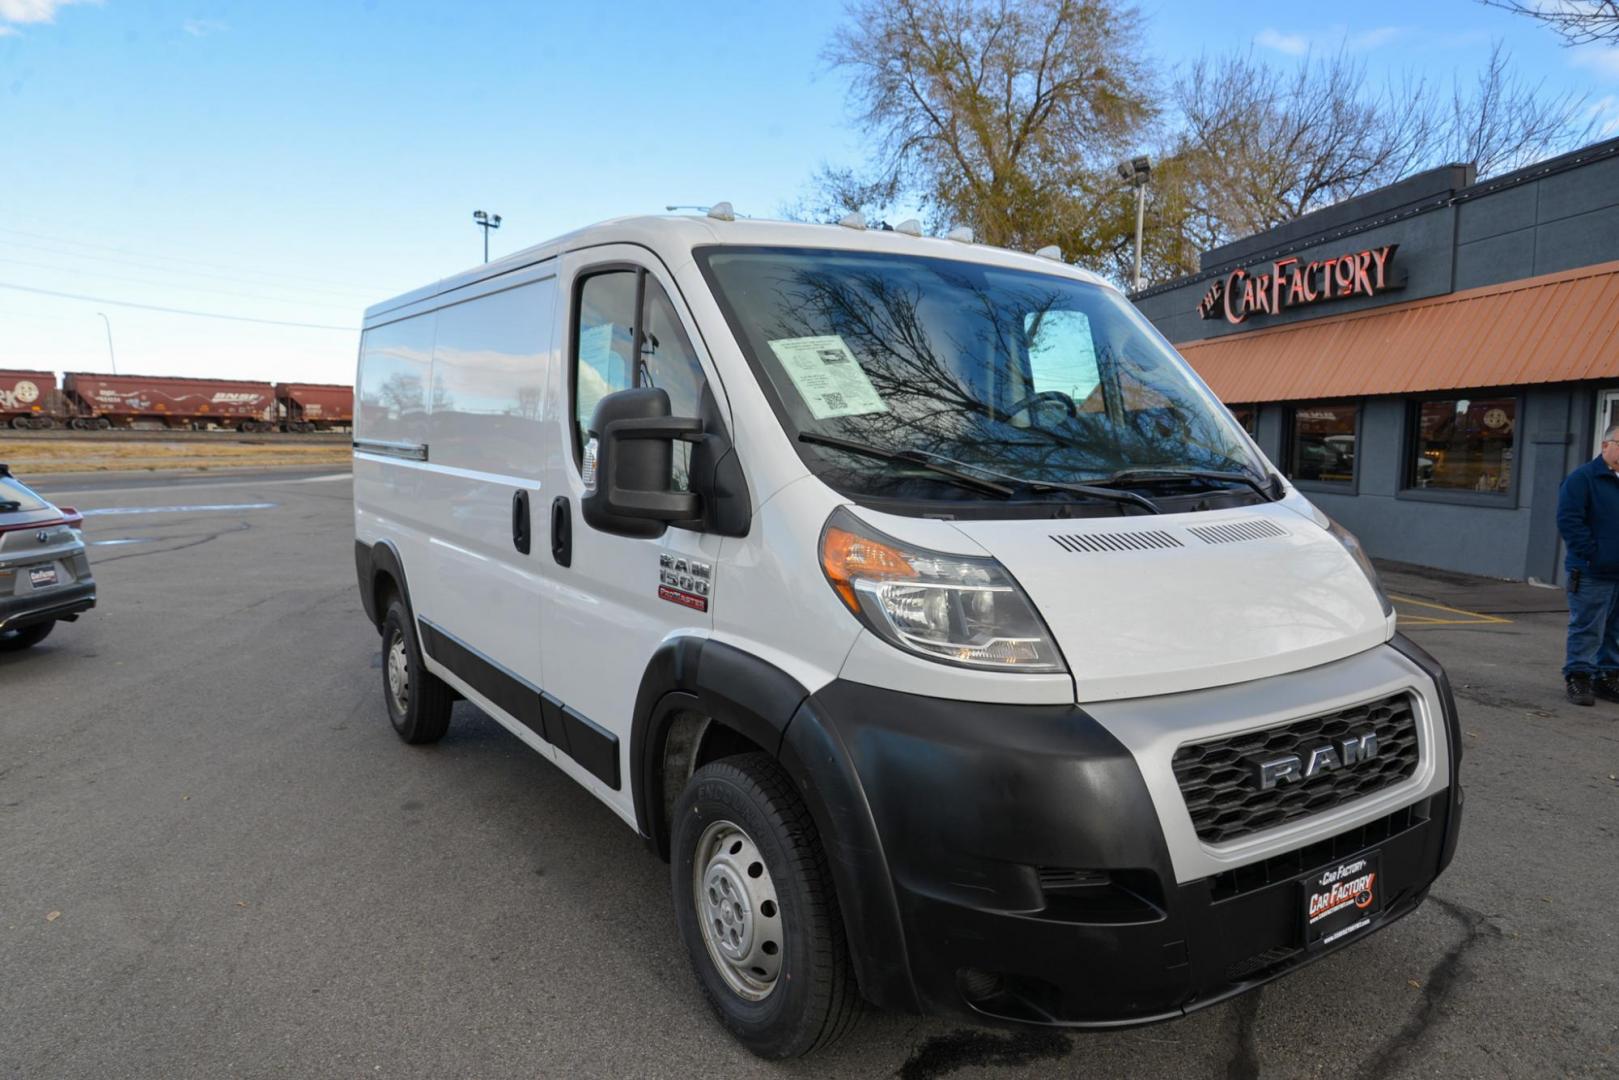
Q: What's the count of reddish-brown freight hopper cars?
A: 3